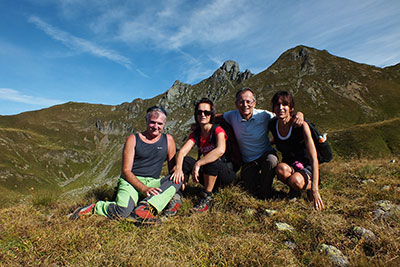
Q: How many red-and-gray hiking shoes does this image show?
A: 4